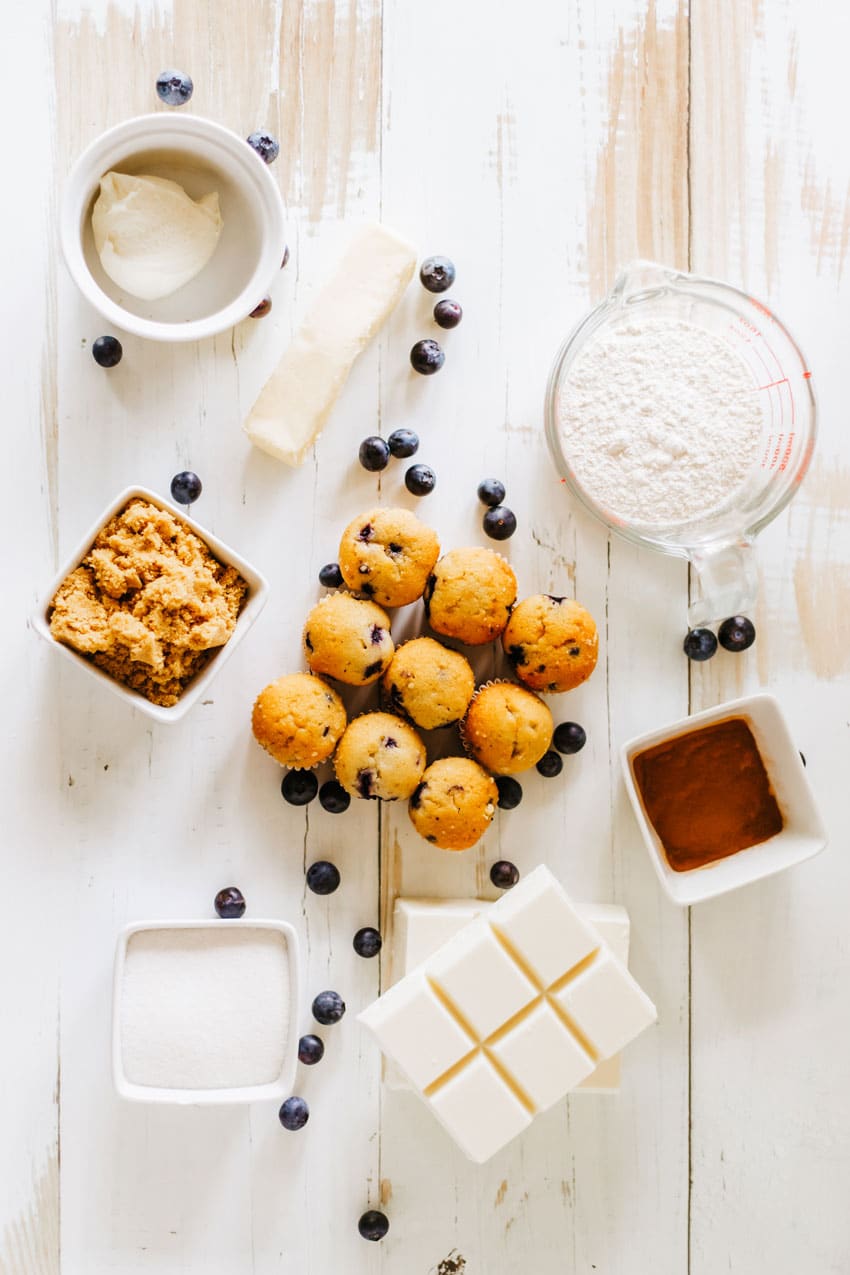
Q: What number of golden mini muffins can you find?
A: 9